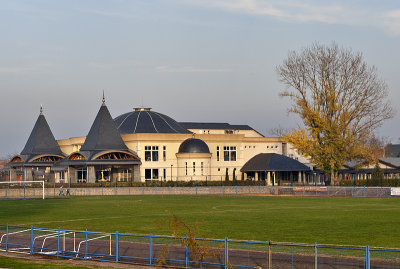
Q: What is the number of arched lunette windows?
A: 4